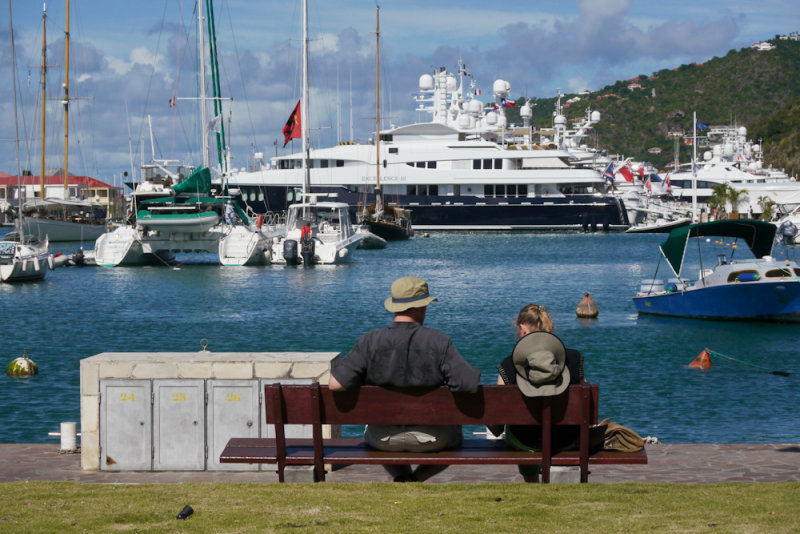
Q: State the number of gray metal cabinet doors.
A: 4